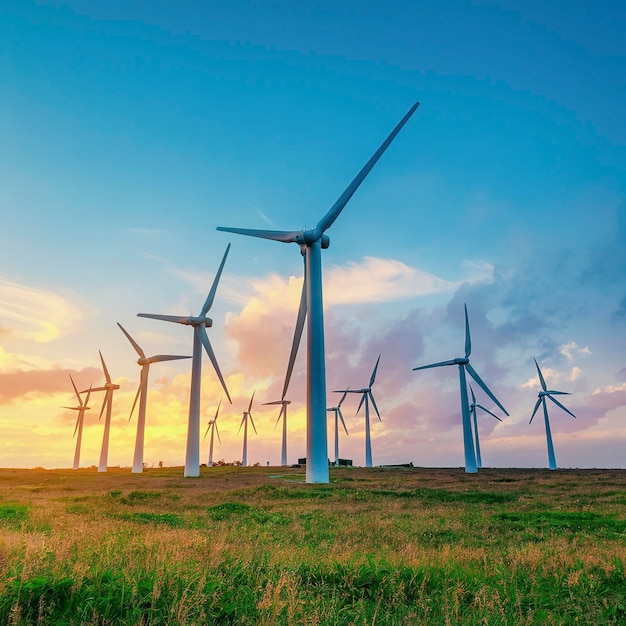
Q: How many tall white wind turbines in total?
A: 13